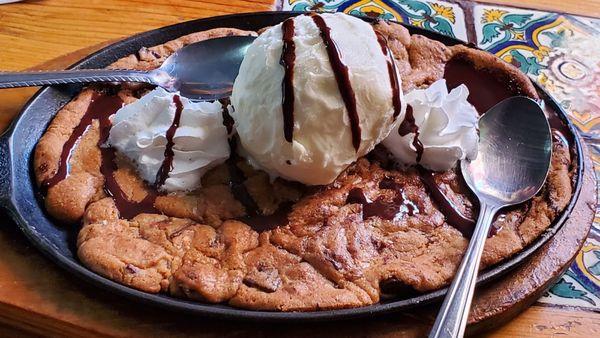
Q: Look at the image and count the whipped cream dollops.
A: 2